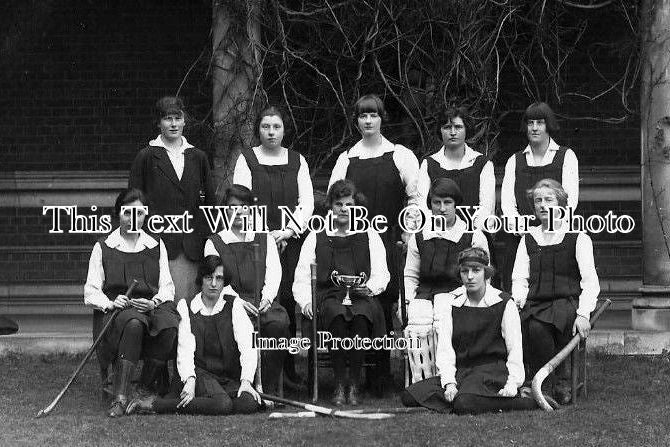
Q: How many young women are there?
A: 12